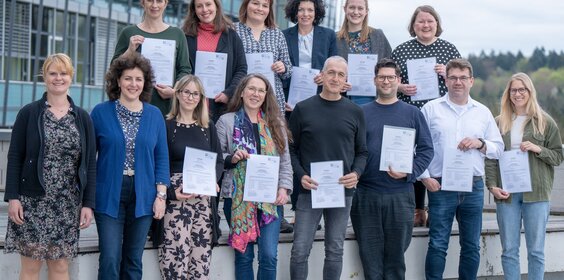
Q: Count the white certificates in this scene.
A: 12